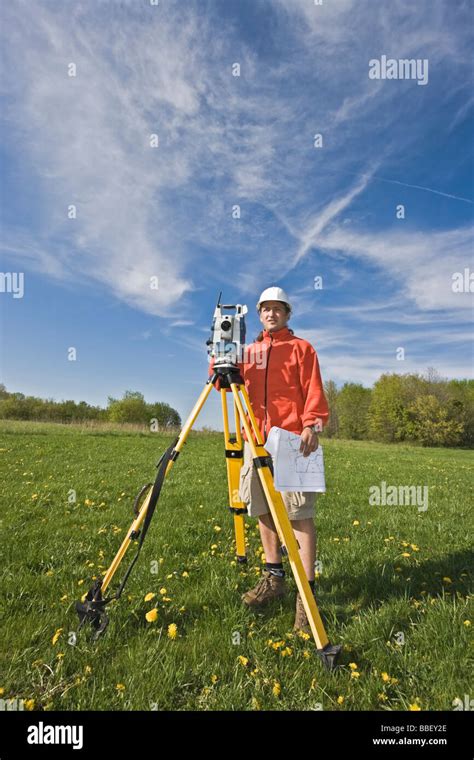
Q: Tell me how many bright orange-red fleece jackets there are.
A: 1